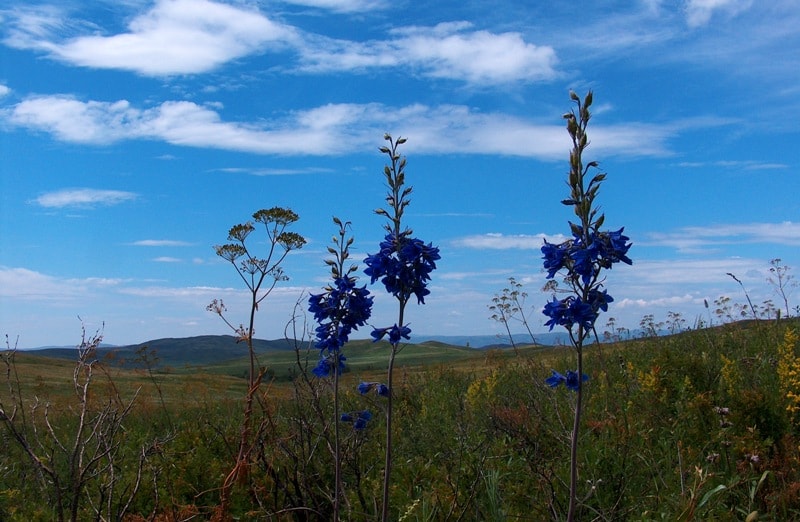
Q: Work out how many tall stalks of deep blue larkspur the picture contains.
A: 3